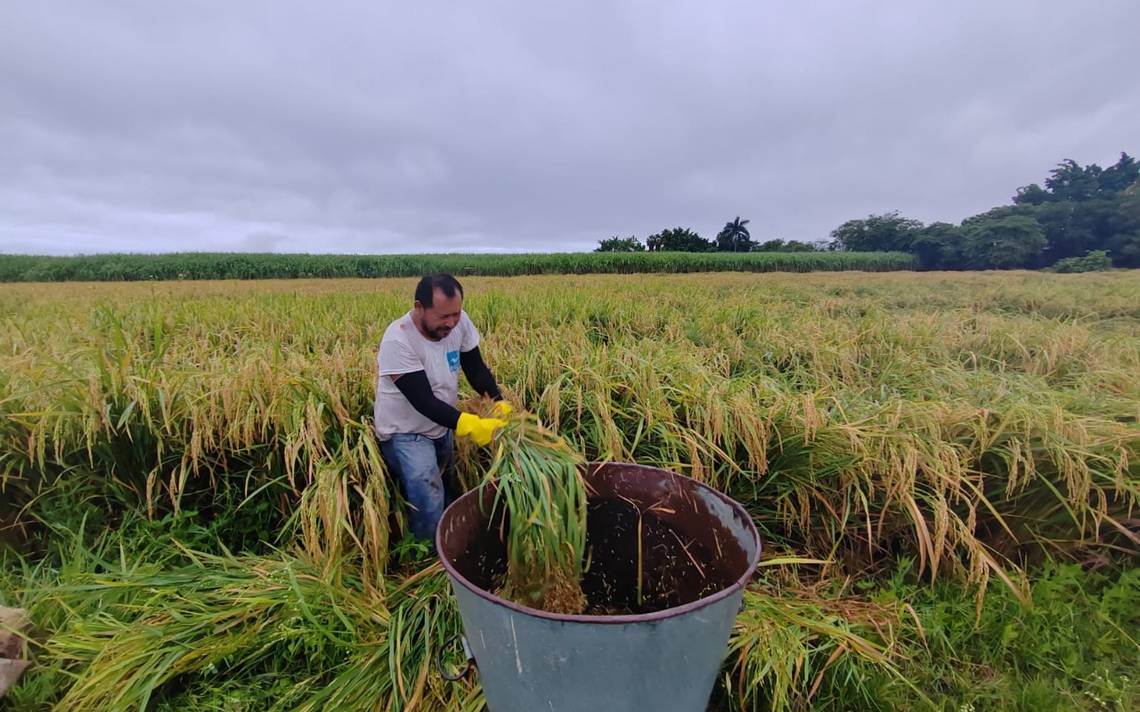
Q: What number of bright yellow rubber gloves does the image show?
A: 2